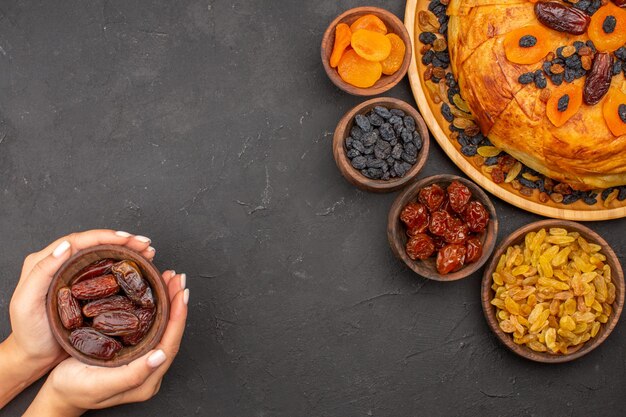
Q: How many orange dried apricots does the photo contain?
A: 9